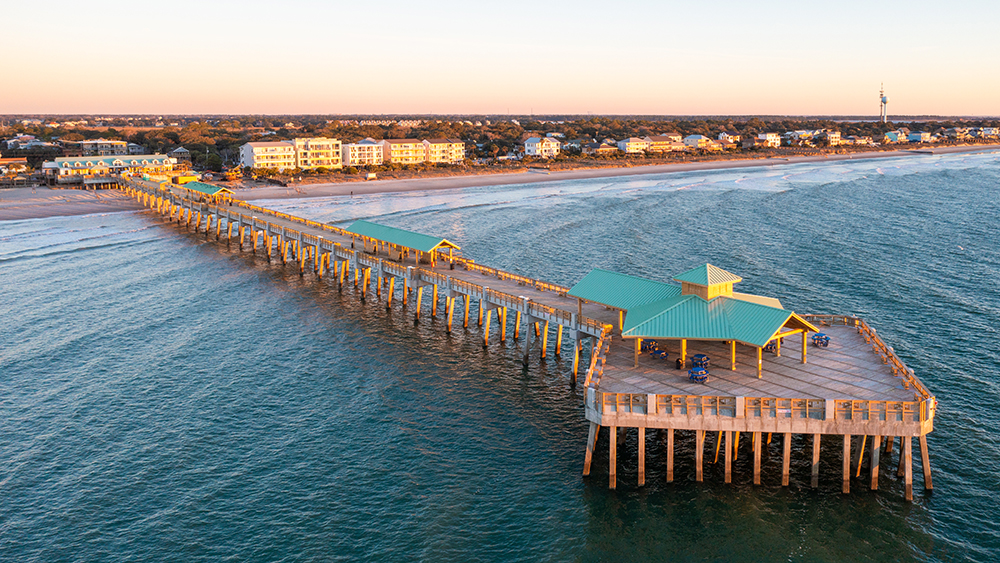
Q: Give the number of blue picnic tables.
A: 6